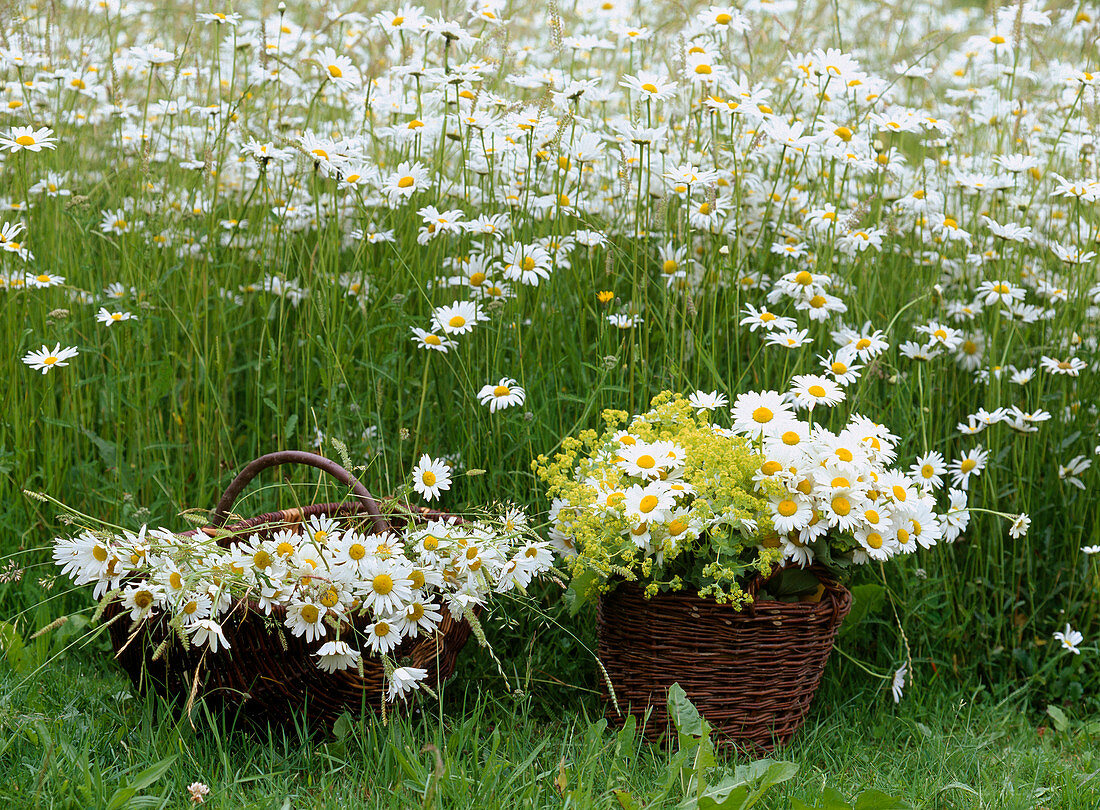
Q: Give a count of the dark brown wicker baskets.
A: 2